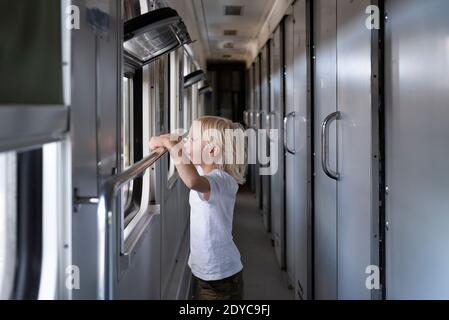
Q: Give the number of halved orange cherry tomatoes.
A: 0